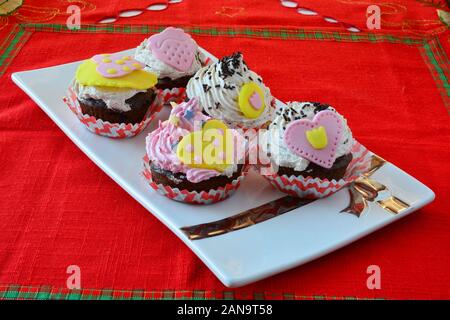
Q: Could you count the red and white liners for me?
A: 5